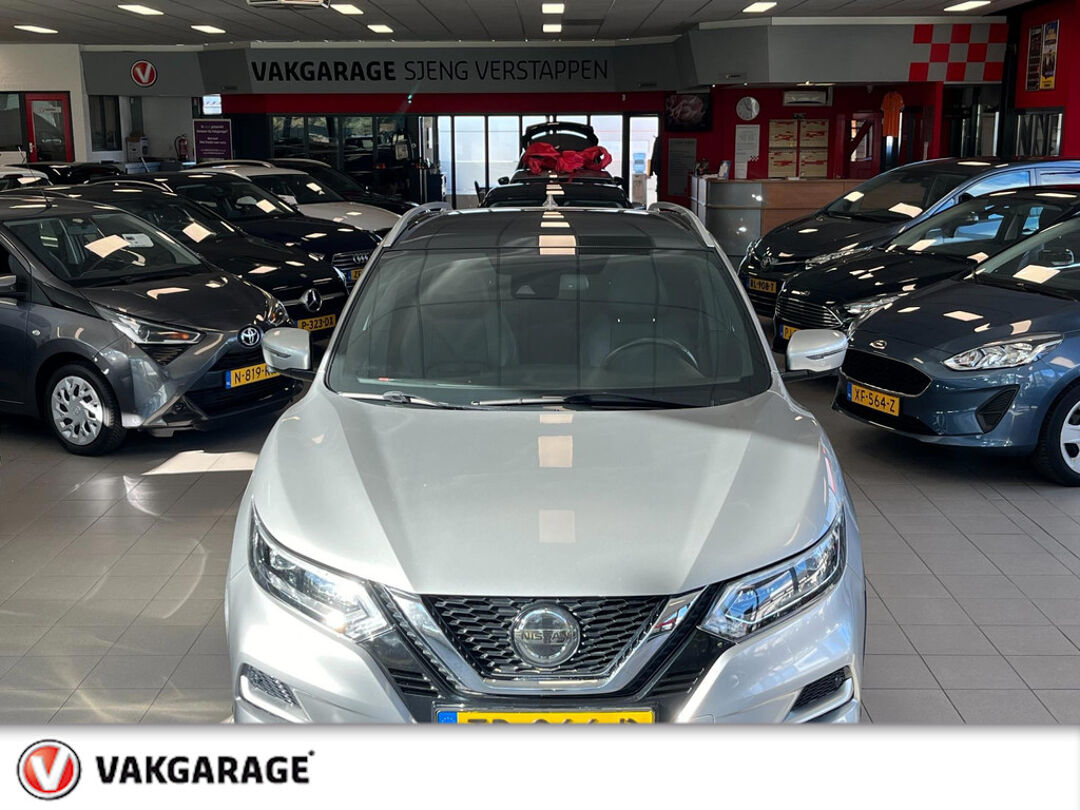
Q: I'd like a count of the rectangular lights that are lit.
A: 9